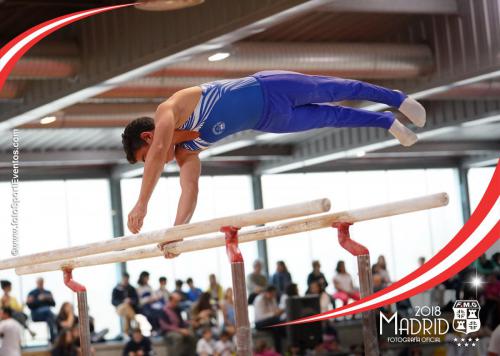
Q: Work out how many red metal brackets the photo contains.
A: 3